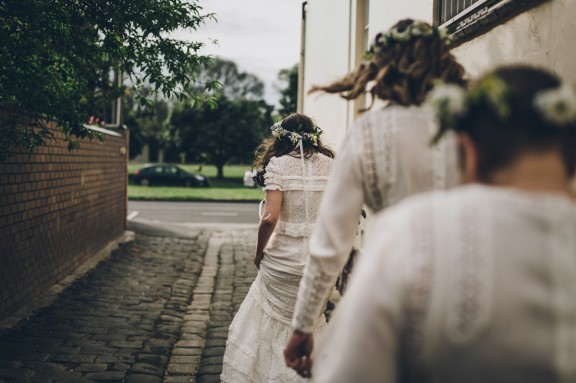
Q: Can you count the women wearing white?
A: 3